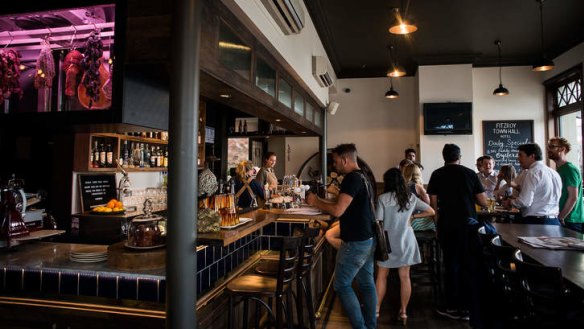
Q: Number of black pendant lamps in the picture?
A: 5